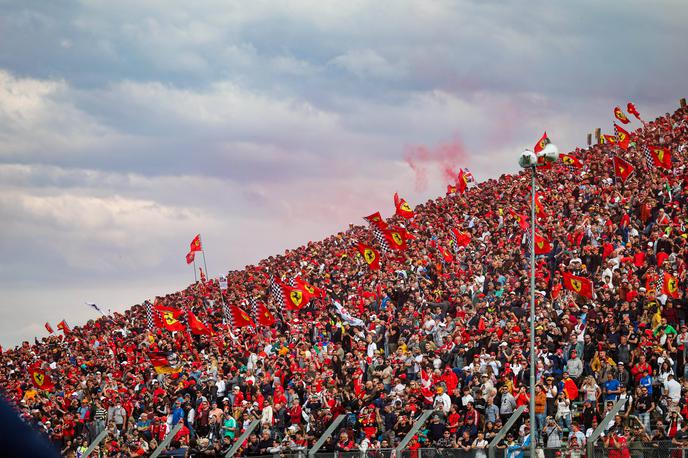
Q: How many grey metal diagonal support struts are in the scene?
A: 7